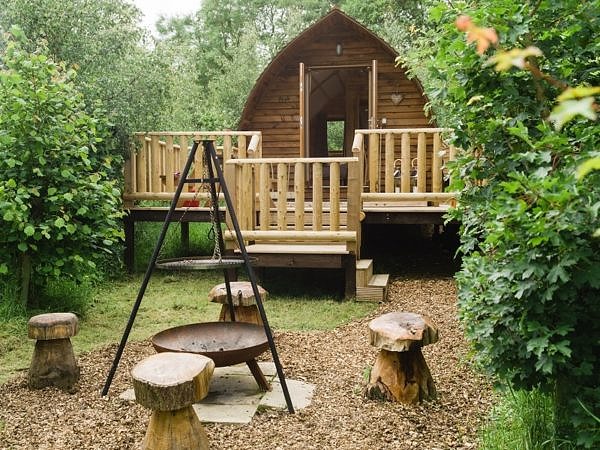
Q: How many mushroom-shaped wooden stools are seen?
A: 4